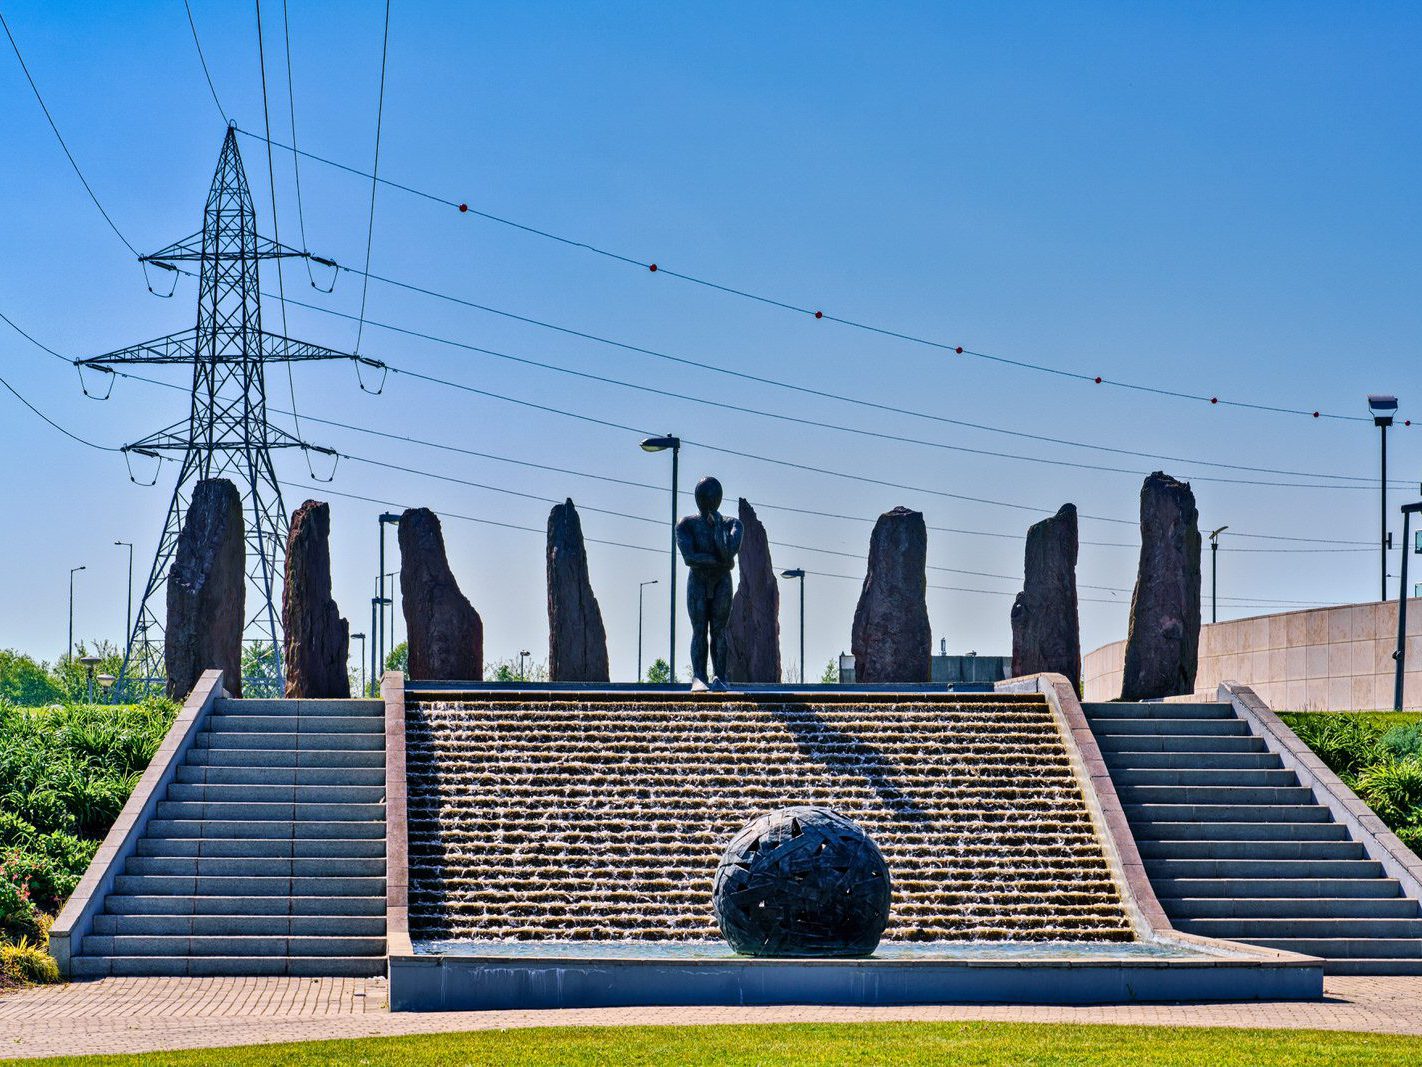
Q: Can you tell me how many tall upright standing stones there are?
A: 8